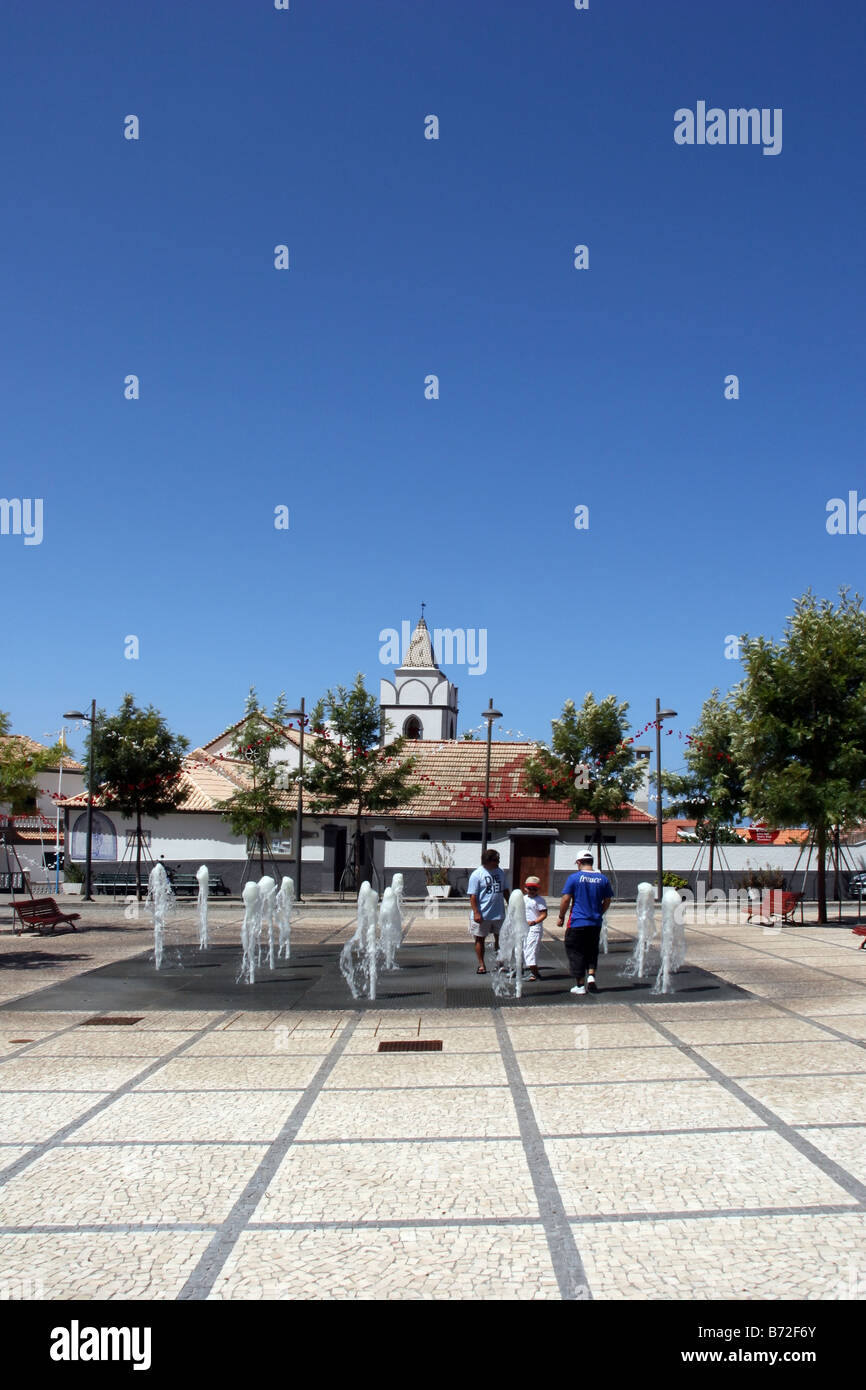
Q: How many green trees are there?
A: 7